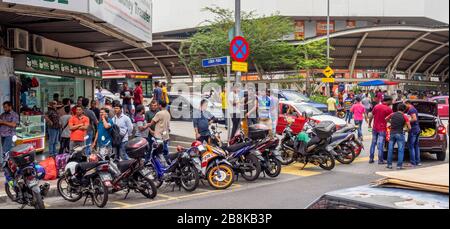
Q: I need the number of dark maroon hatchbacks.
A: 1